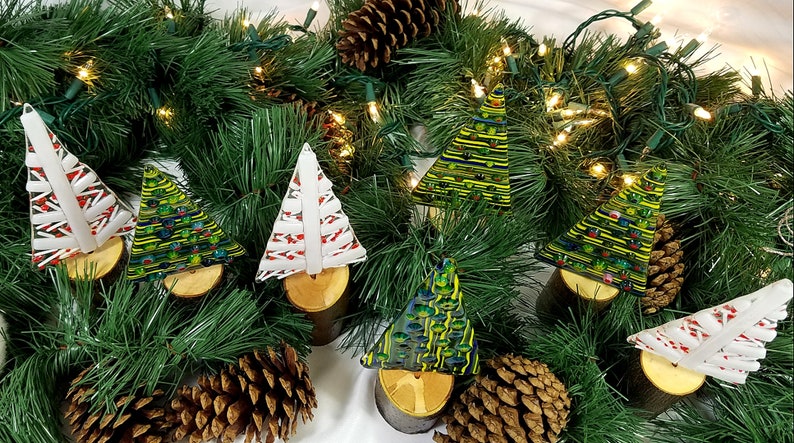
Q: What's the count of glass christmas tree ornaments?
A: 7